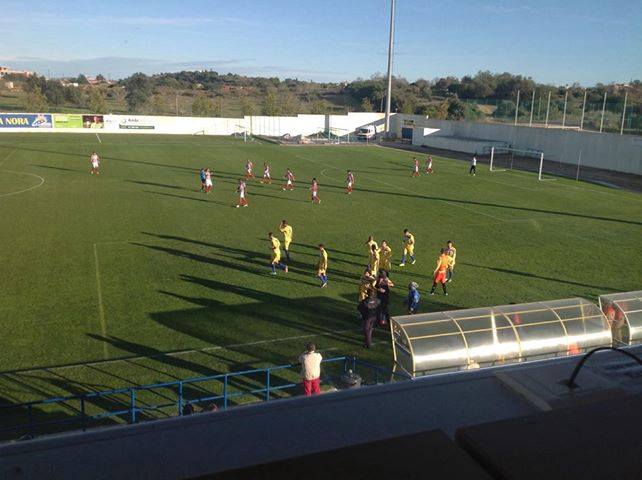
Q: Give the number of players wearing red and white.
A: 10